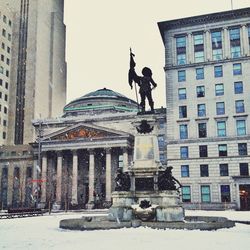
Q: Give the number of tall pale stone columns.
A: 6